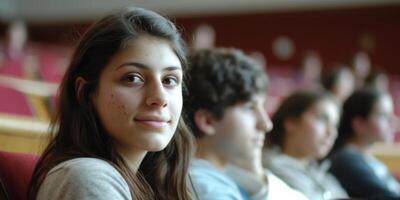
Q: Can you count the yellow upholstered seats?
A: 0